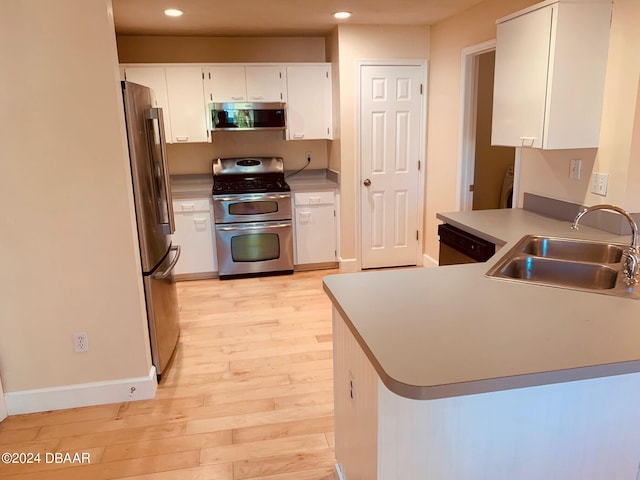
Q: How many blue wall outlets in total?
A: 0